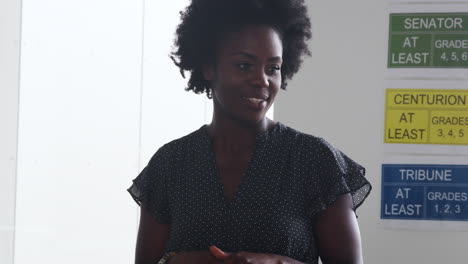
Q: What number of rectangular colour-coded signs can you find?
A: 3